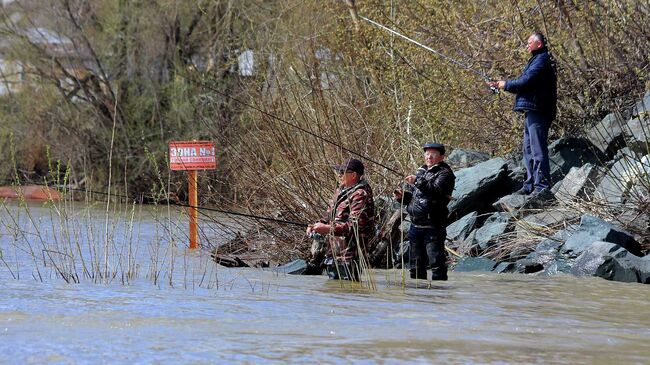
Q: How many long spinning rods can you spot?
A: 3